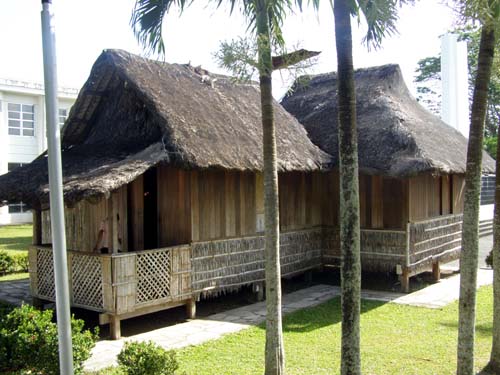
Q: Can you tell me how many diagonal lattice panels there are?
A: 3